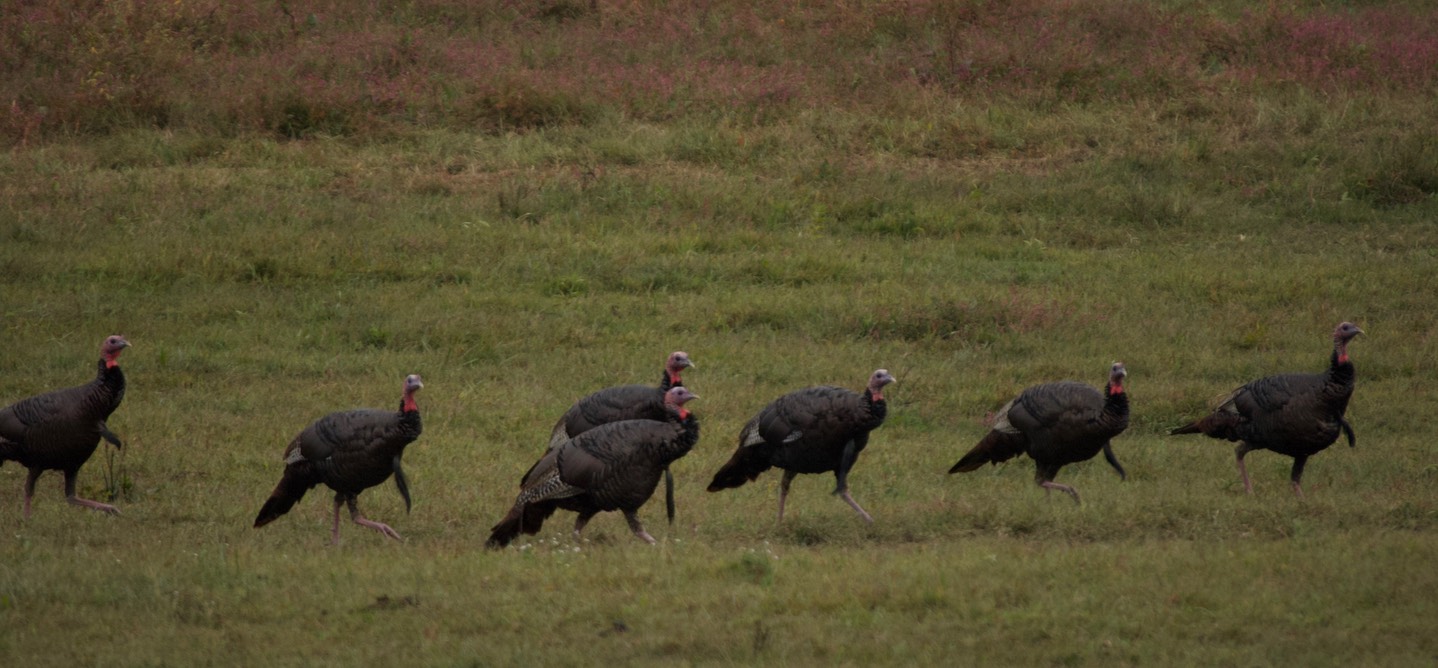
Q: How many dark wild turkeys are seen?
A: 7